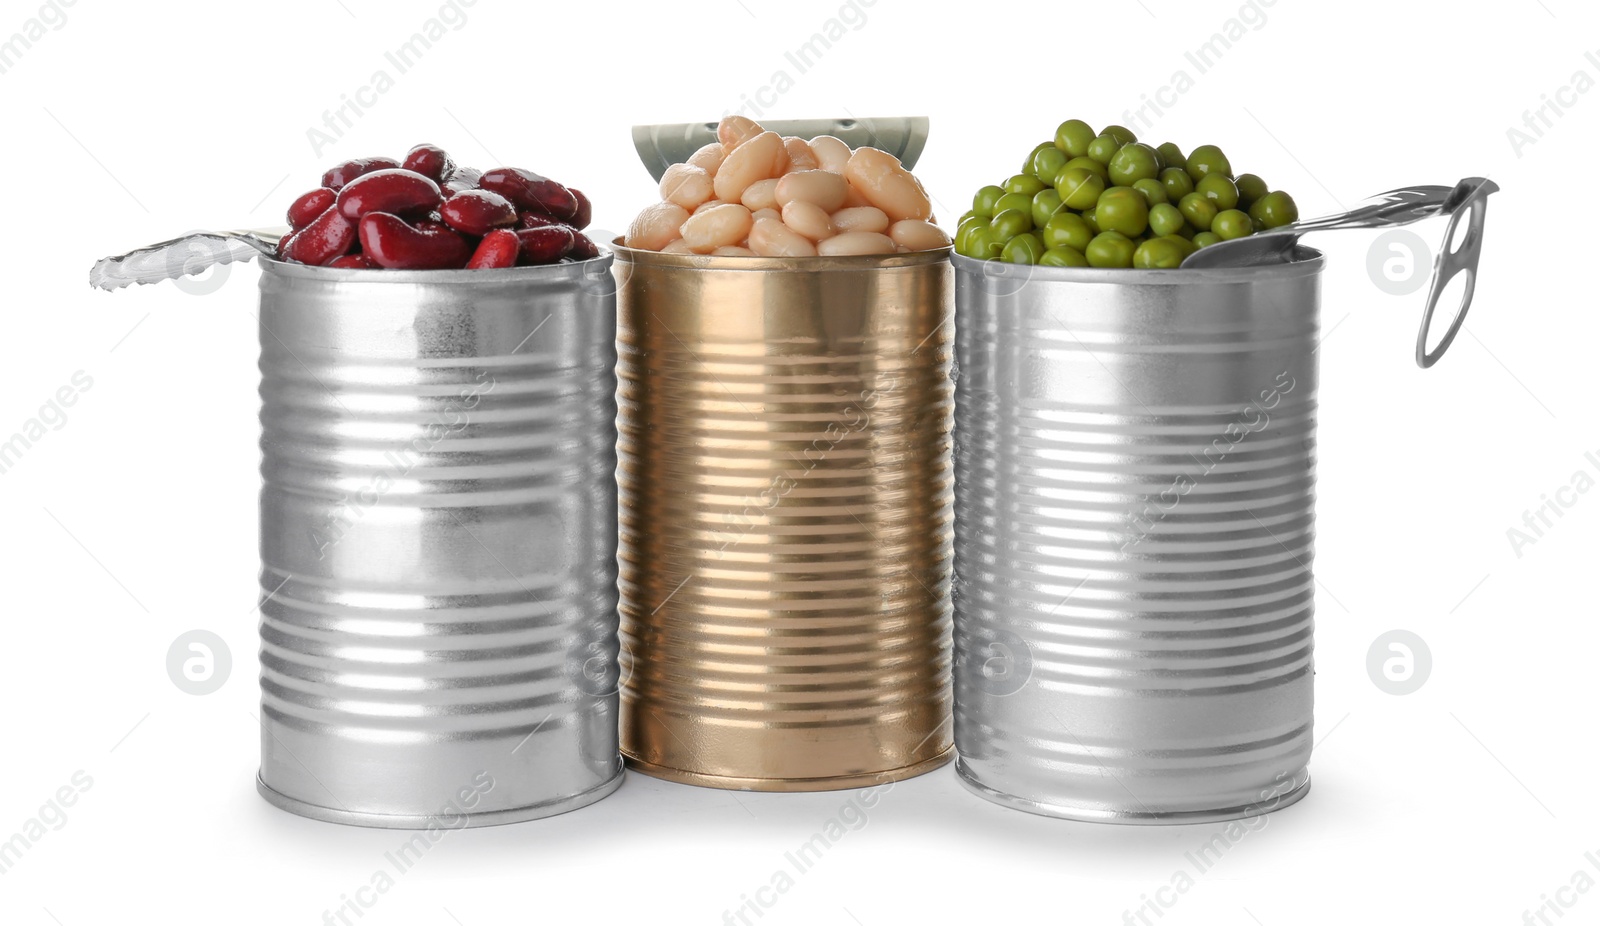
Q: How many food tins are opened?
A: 3